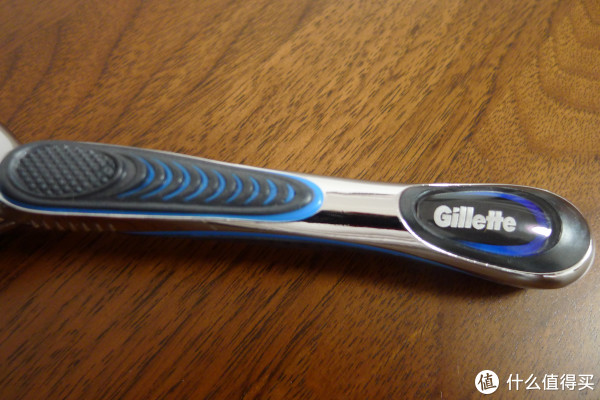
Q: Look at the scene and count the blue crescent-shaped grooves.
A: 9